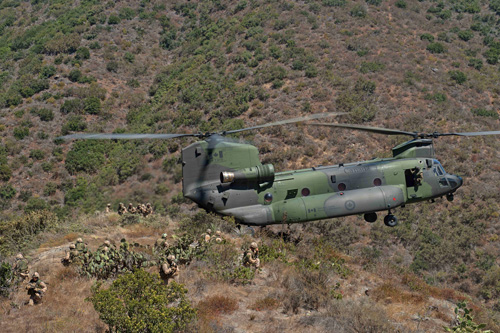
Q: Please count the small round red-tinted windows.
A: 3